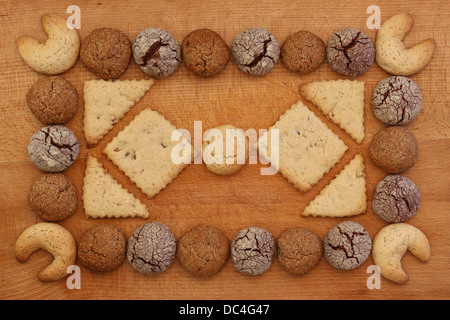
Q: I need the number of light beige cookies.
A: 11